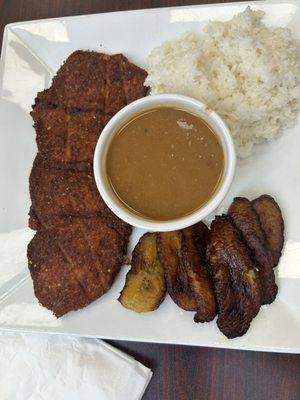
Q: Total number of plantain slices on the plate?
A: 6